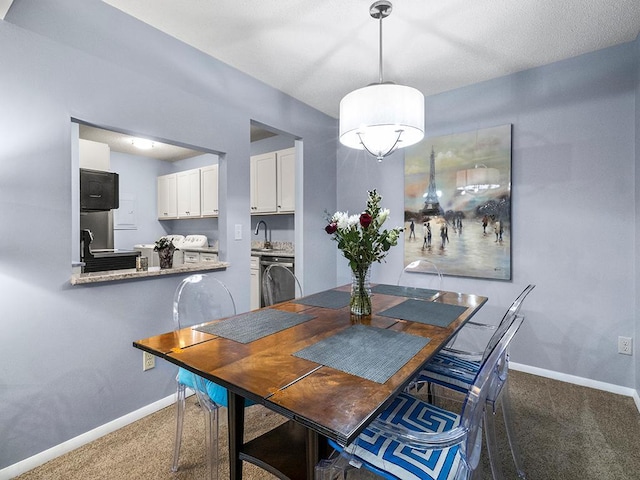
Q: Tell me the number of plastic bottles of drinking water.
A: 0